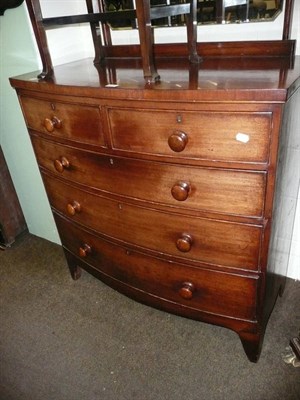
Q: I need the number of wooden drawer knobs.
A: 8